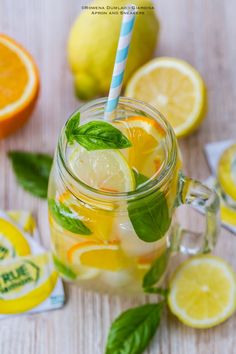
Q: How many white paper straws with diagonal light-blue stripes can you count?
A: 1